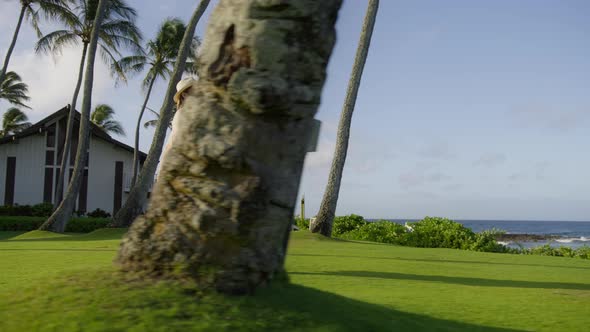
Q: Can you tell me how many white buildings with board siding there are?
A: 1